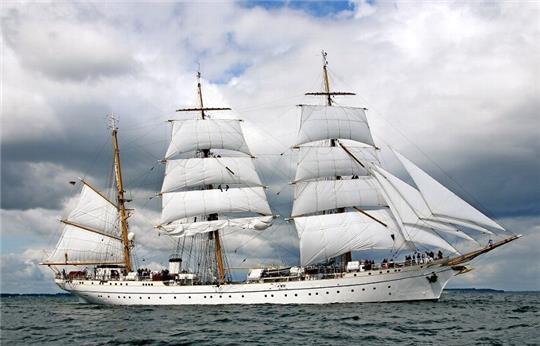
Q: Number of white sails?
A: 14